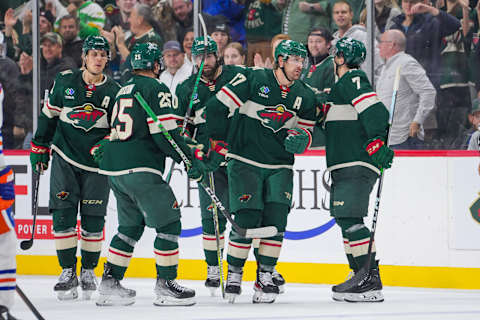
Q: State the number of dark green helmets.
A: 5